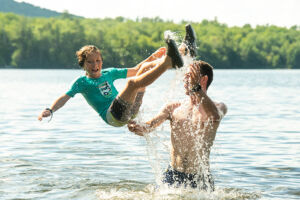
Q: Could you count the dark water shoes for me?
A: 2